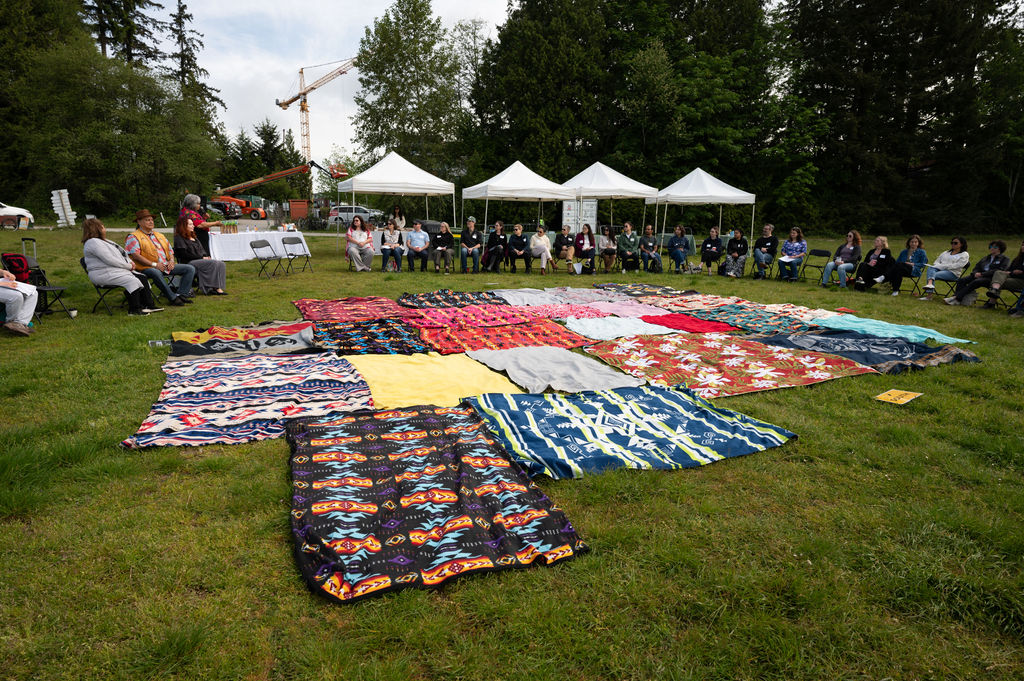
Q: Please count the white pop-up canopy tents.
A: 4